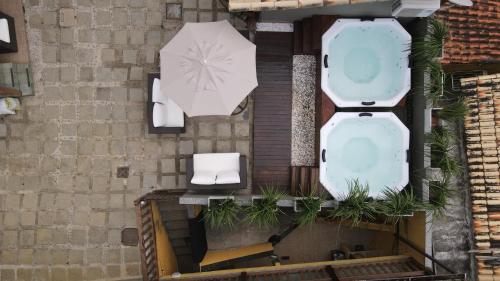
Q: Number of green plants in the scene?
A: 10